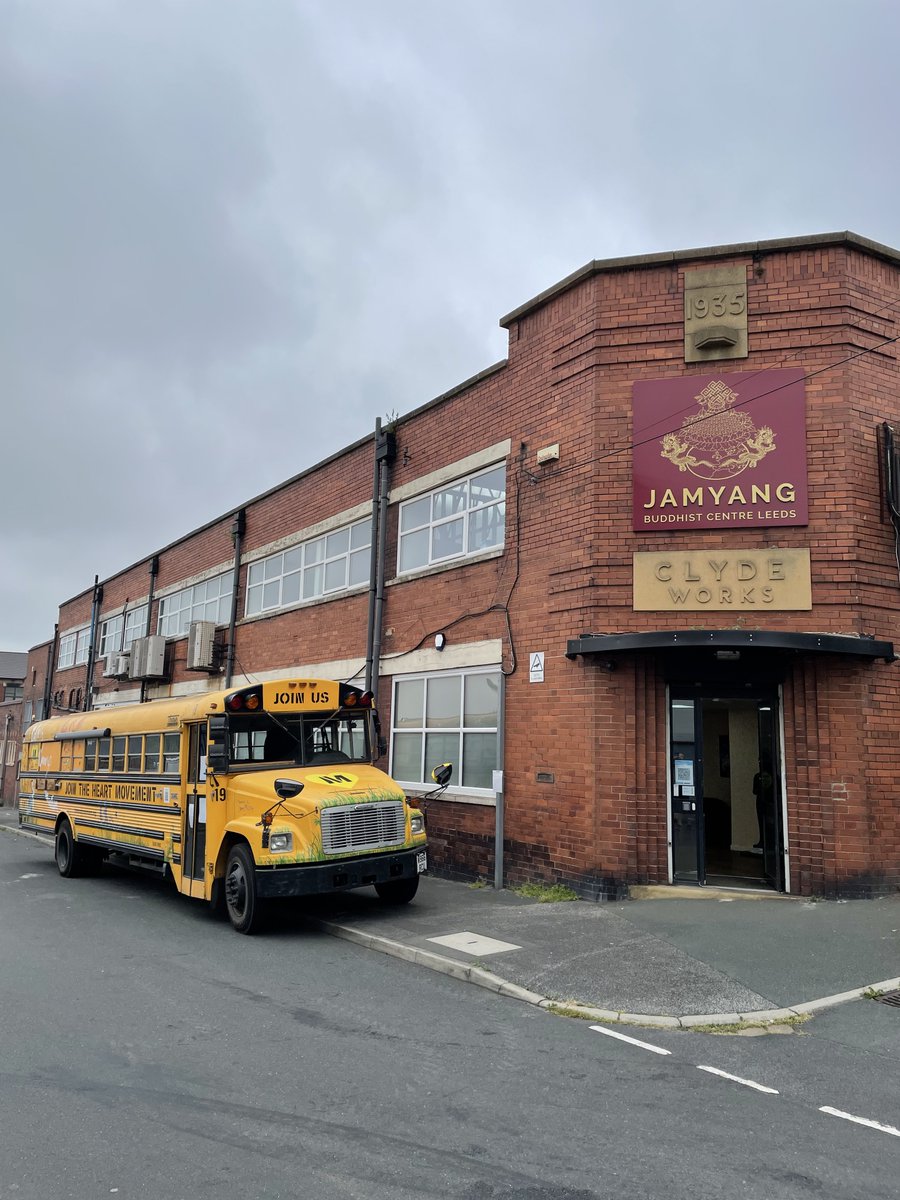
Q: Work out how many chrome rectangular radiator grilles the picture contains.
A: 1